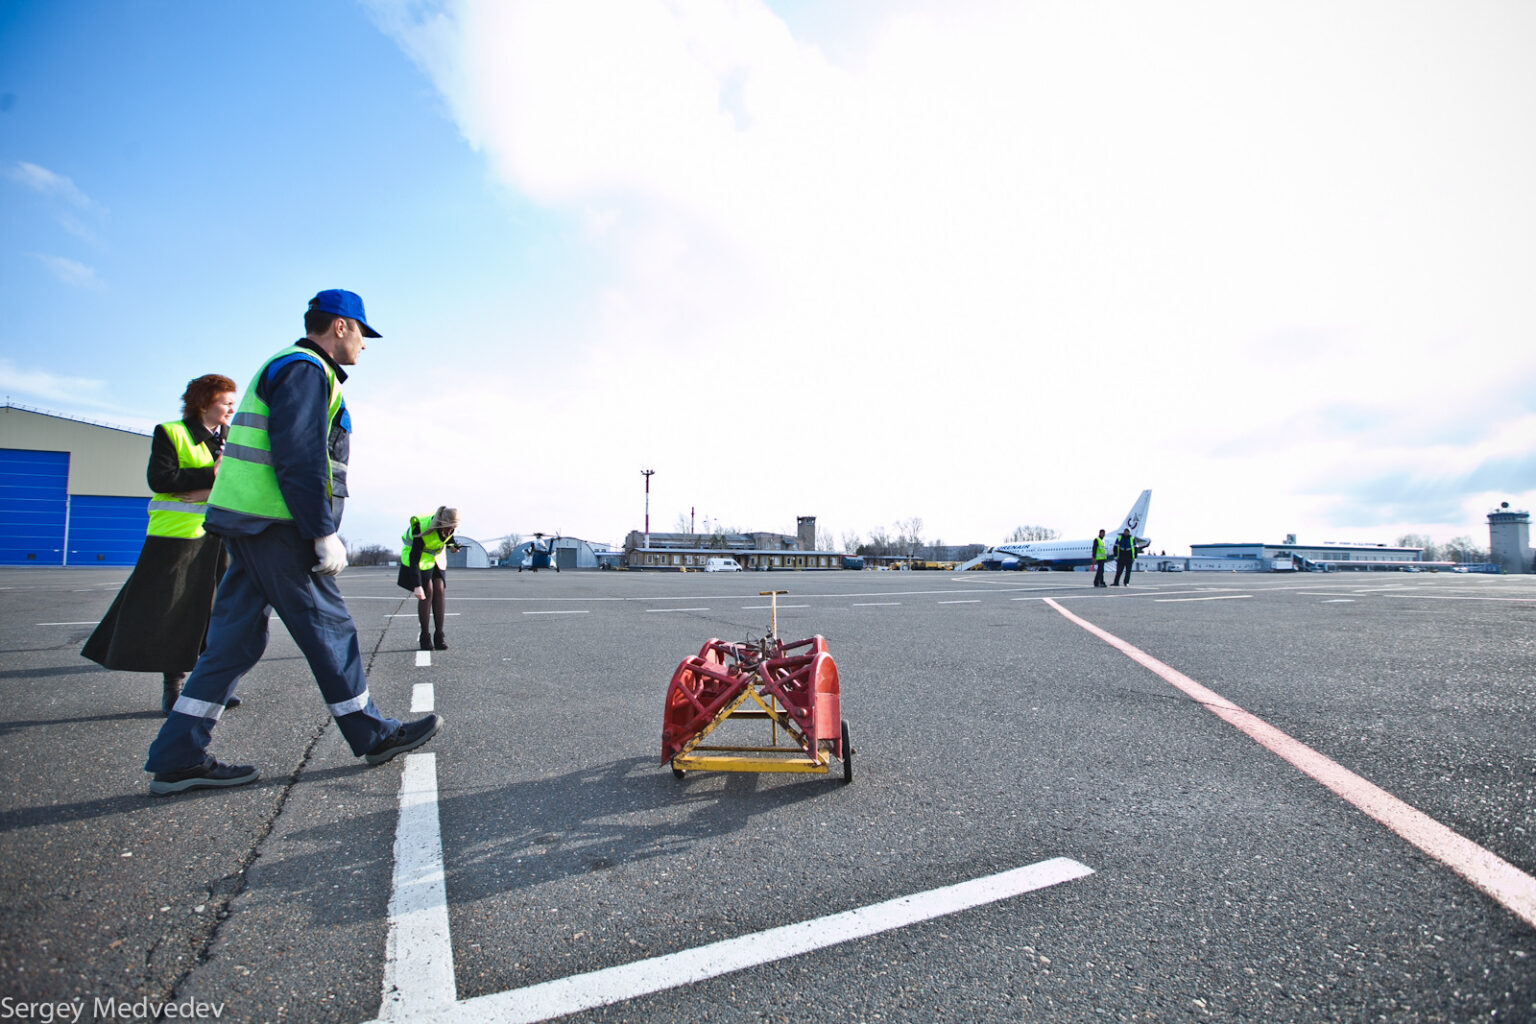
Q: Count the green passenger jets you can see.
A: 0